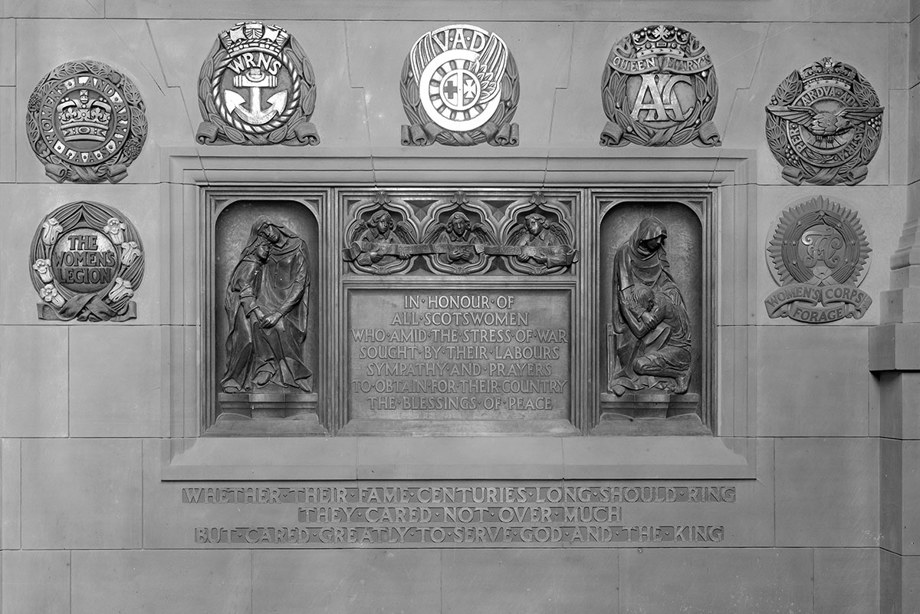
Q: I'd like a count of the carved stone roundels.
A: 7